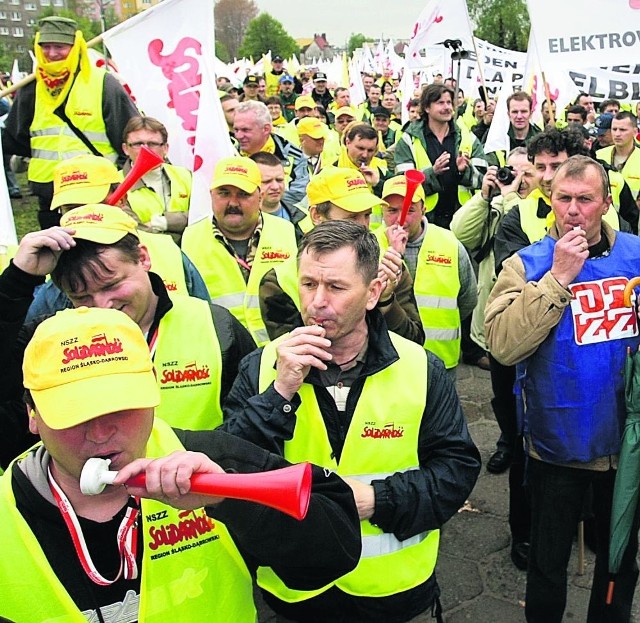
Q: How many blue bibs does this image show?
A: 1